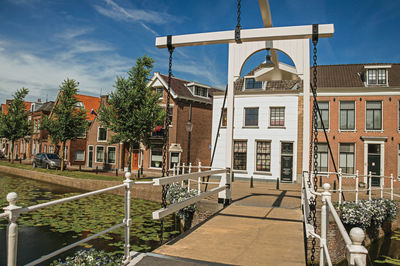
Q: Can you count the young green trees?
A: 3